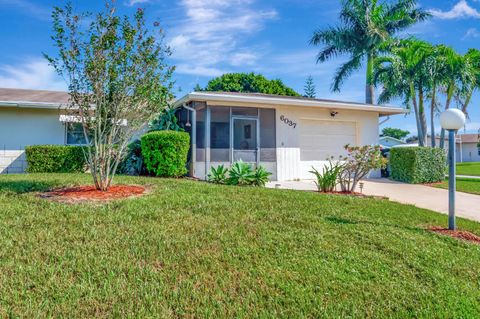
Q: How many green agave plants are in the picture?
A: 3